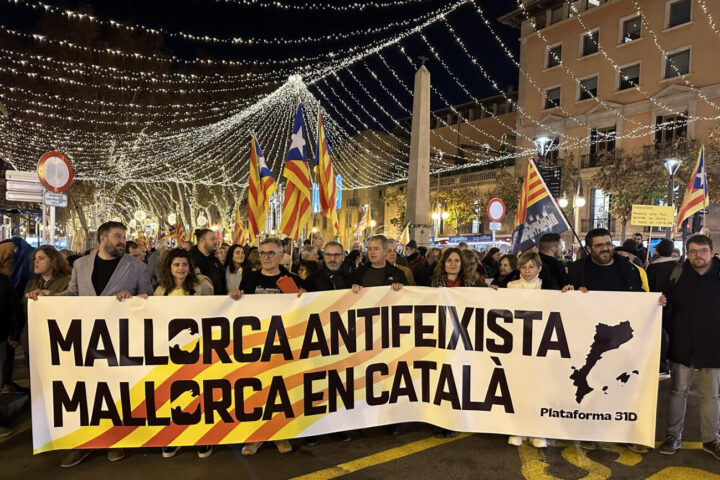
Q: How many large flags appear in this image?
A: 5